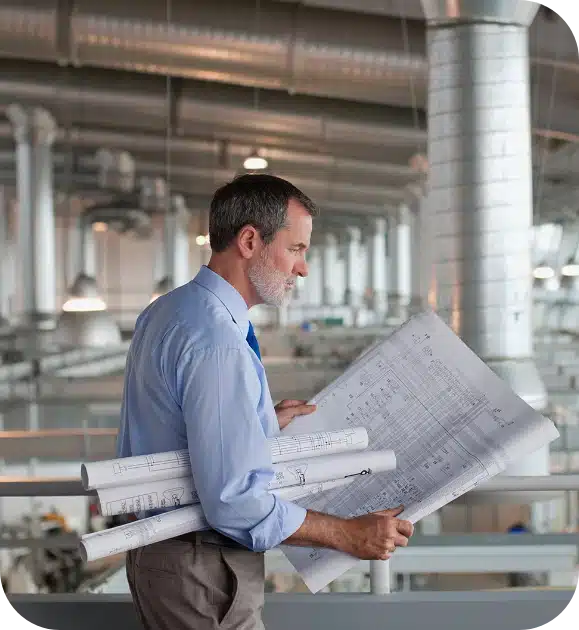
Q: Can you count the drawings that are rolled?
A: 3